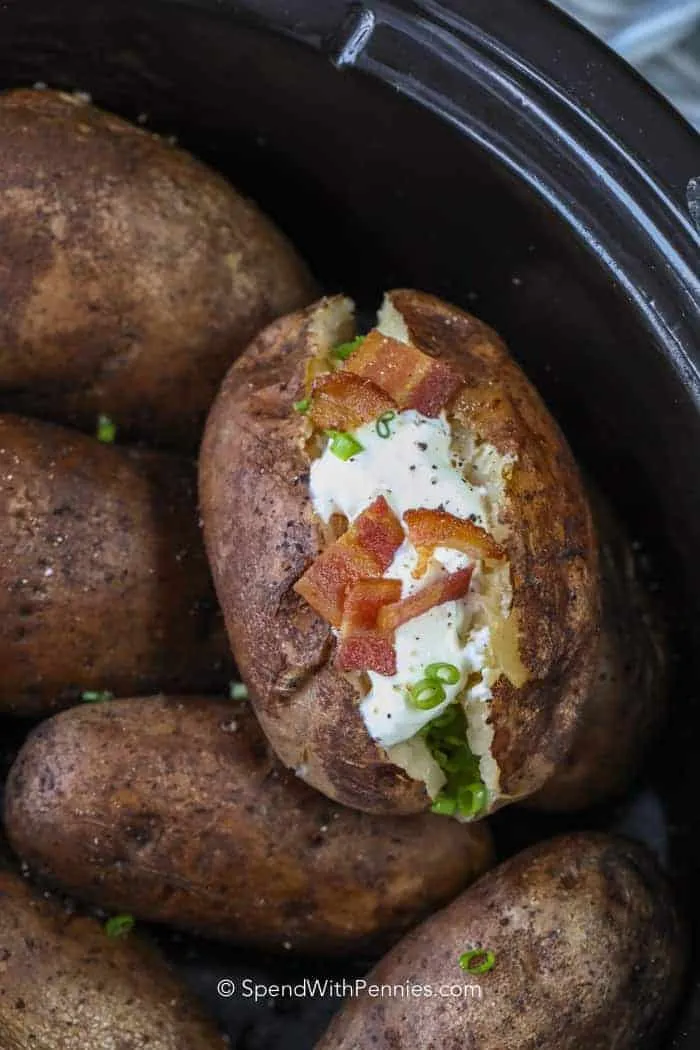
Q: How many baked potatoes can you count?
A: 7